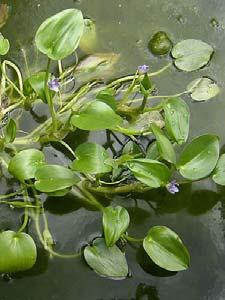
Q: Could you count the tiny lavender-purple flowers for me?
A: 3